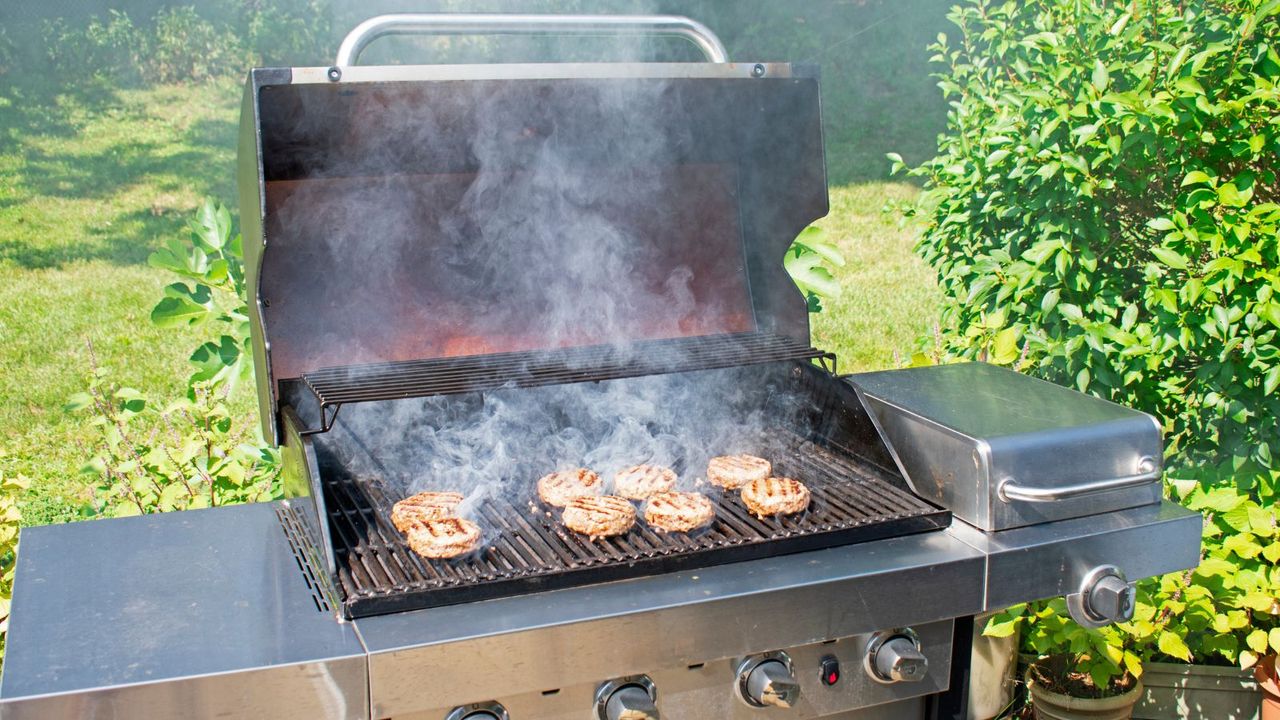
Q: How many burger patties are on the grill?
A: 8